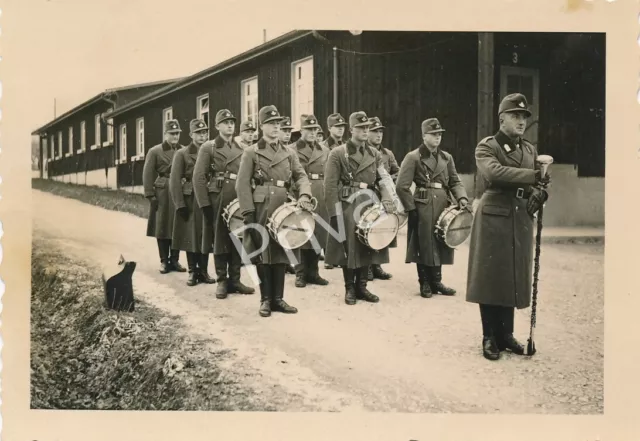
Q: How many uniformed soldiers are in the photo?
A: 13